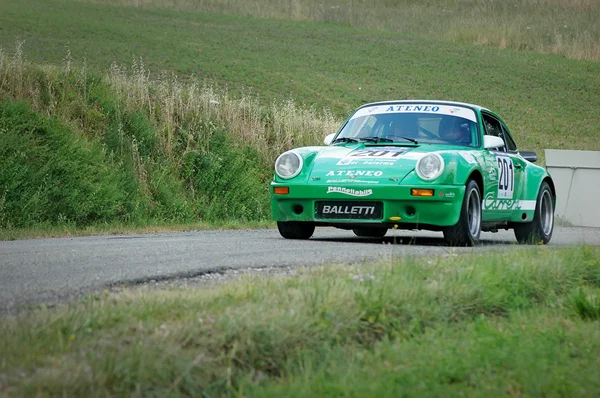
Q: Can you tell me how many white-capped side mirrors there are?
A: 2